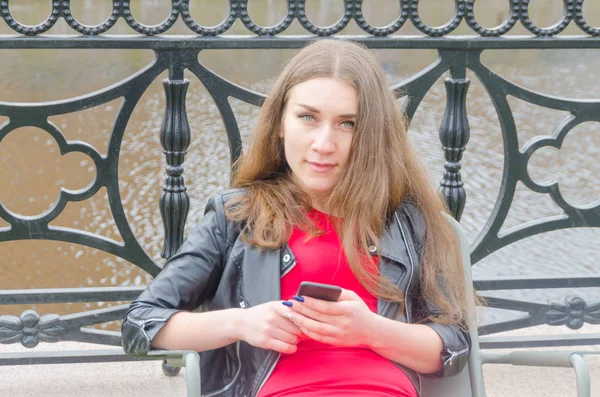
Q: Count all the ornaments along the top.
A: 11